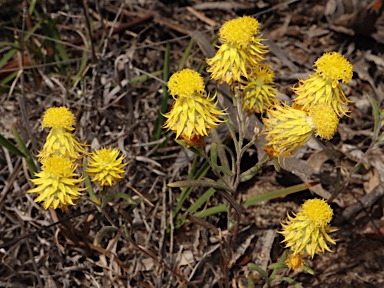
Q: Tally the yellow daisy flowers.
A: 9